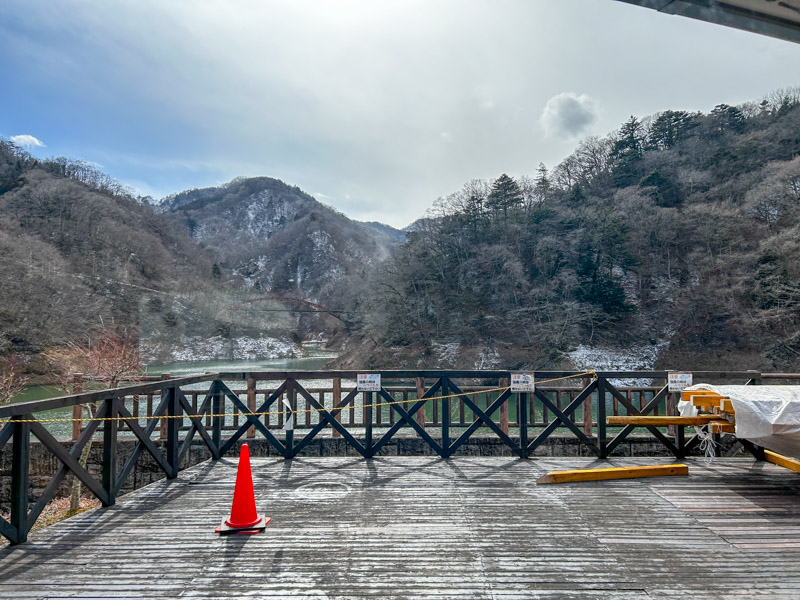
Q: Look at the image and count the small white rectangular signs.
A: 3